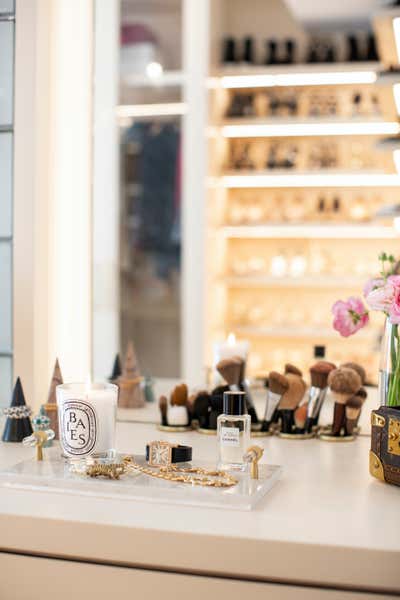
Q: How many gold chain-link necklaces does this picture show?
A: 1